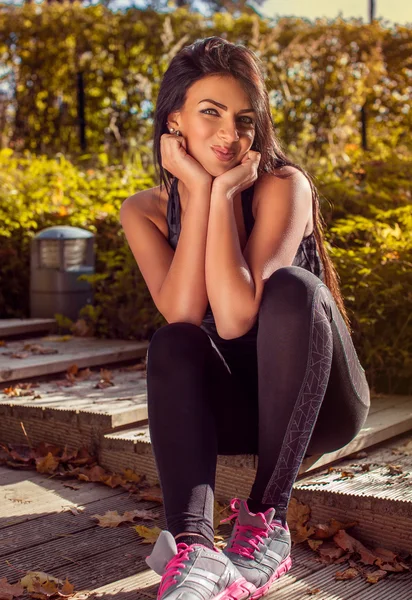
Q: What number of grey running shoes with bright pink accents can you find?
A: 2